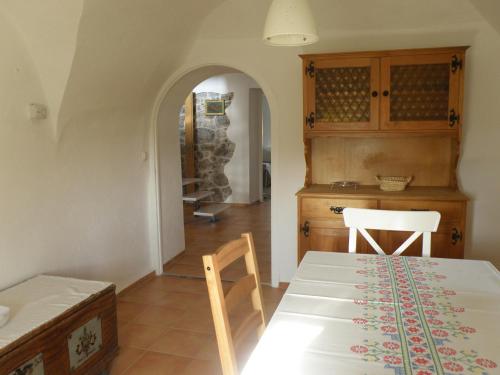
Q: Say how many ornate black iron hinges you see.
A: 6